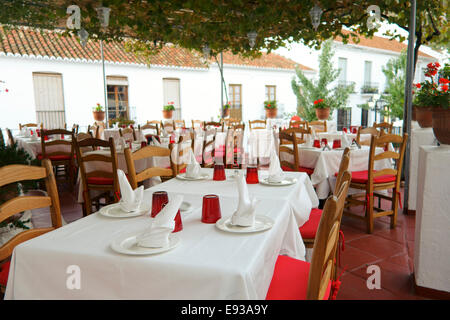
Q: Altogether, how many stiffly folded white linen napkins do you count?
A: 5